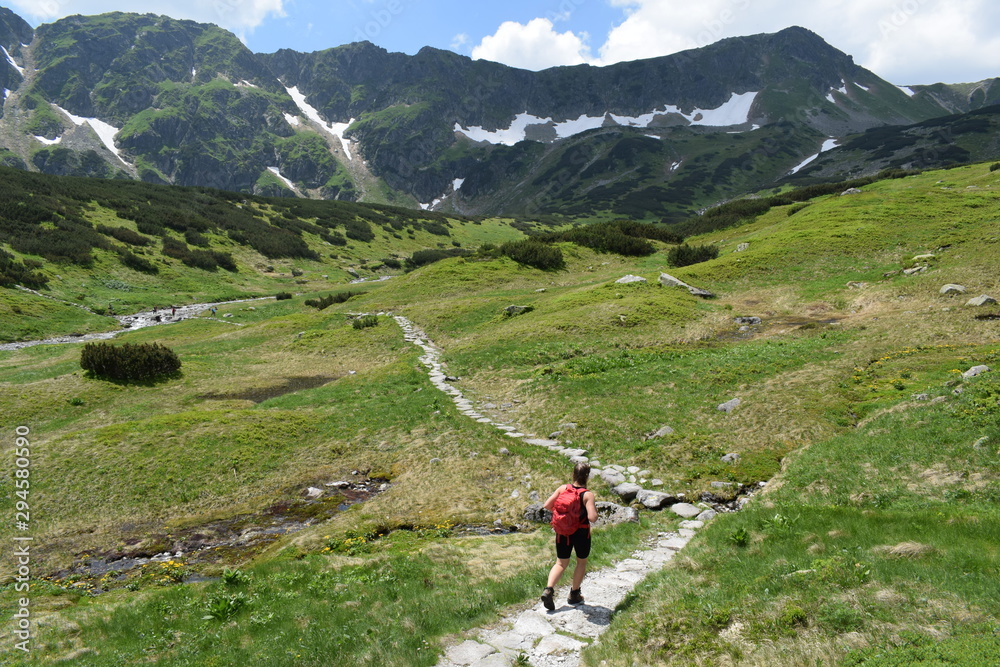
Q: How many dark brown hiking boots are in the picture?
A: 2